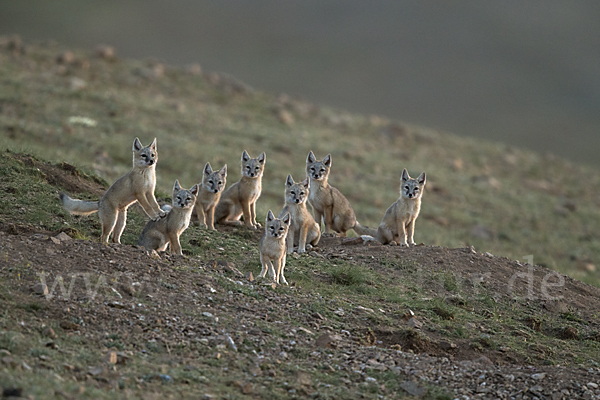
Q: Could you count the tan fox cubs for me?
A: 8